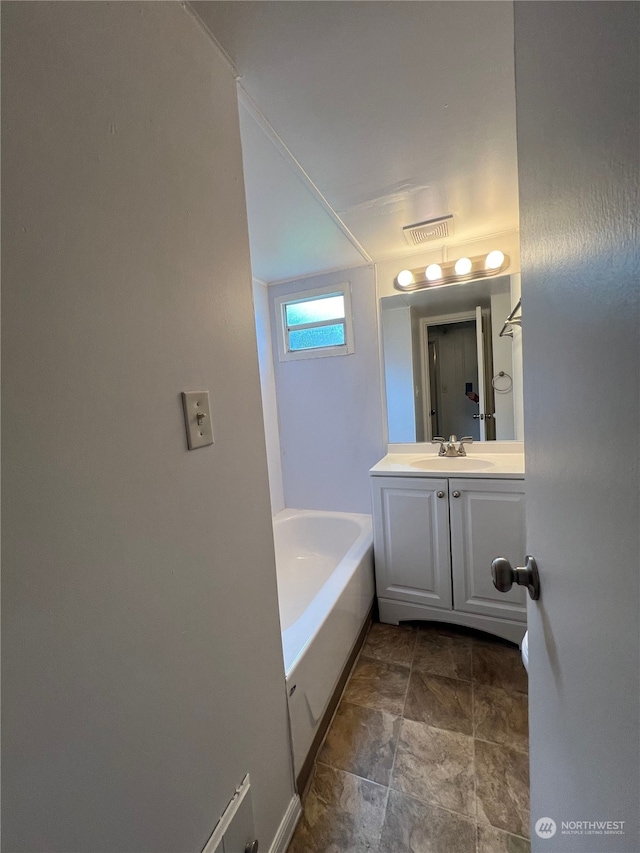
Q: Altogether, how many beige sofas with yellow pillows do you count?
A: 0